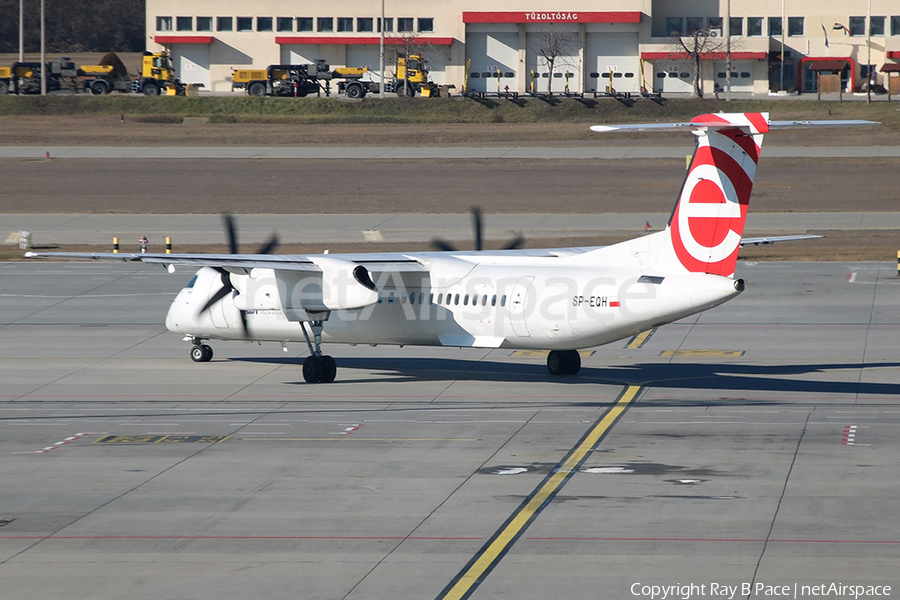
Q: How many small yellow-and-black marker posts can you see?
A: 3